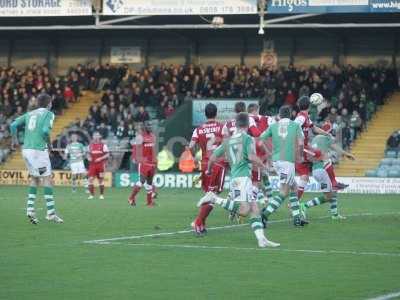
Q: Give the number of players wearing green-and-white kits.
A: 5